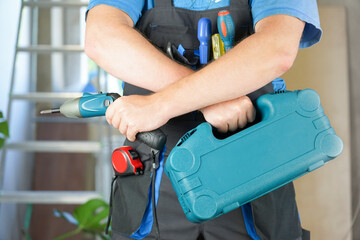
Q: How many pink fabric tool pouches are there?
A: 0